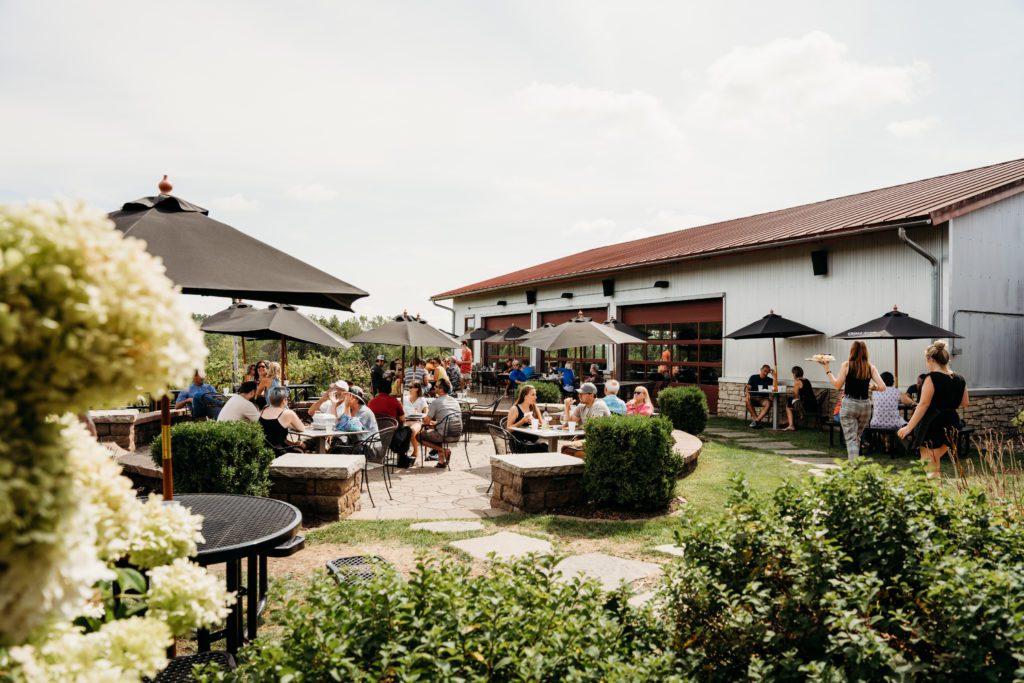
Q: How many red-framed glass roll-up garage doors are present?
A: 3